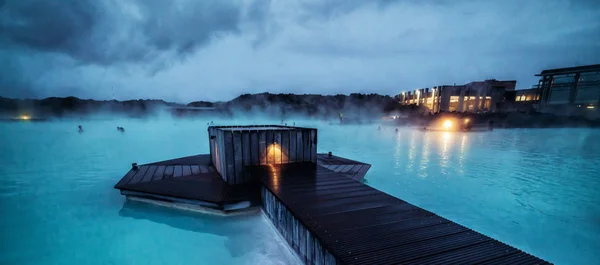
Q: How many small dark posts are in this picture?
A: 2